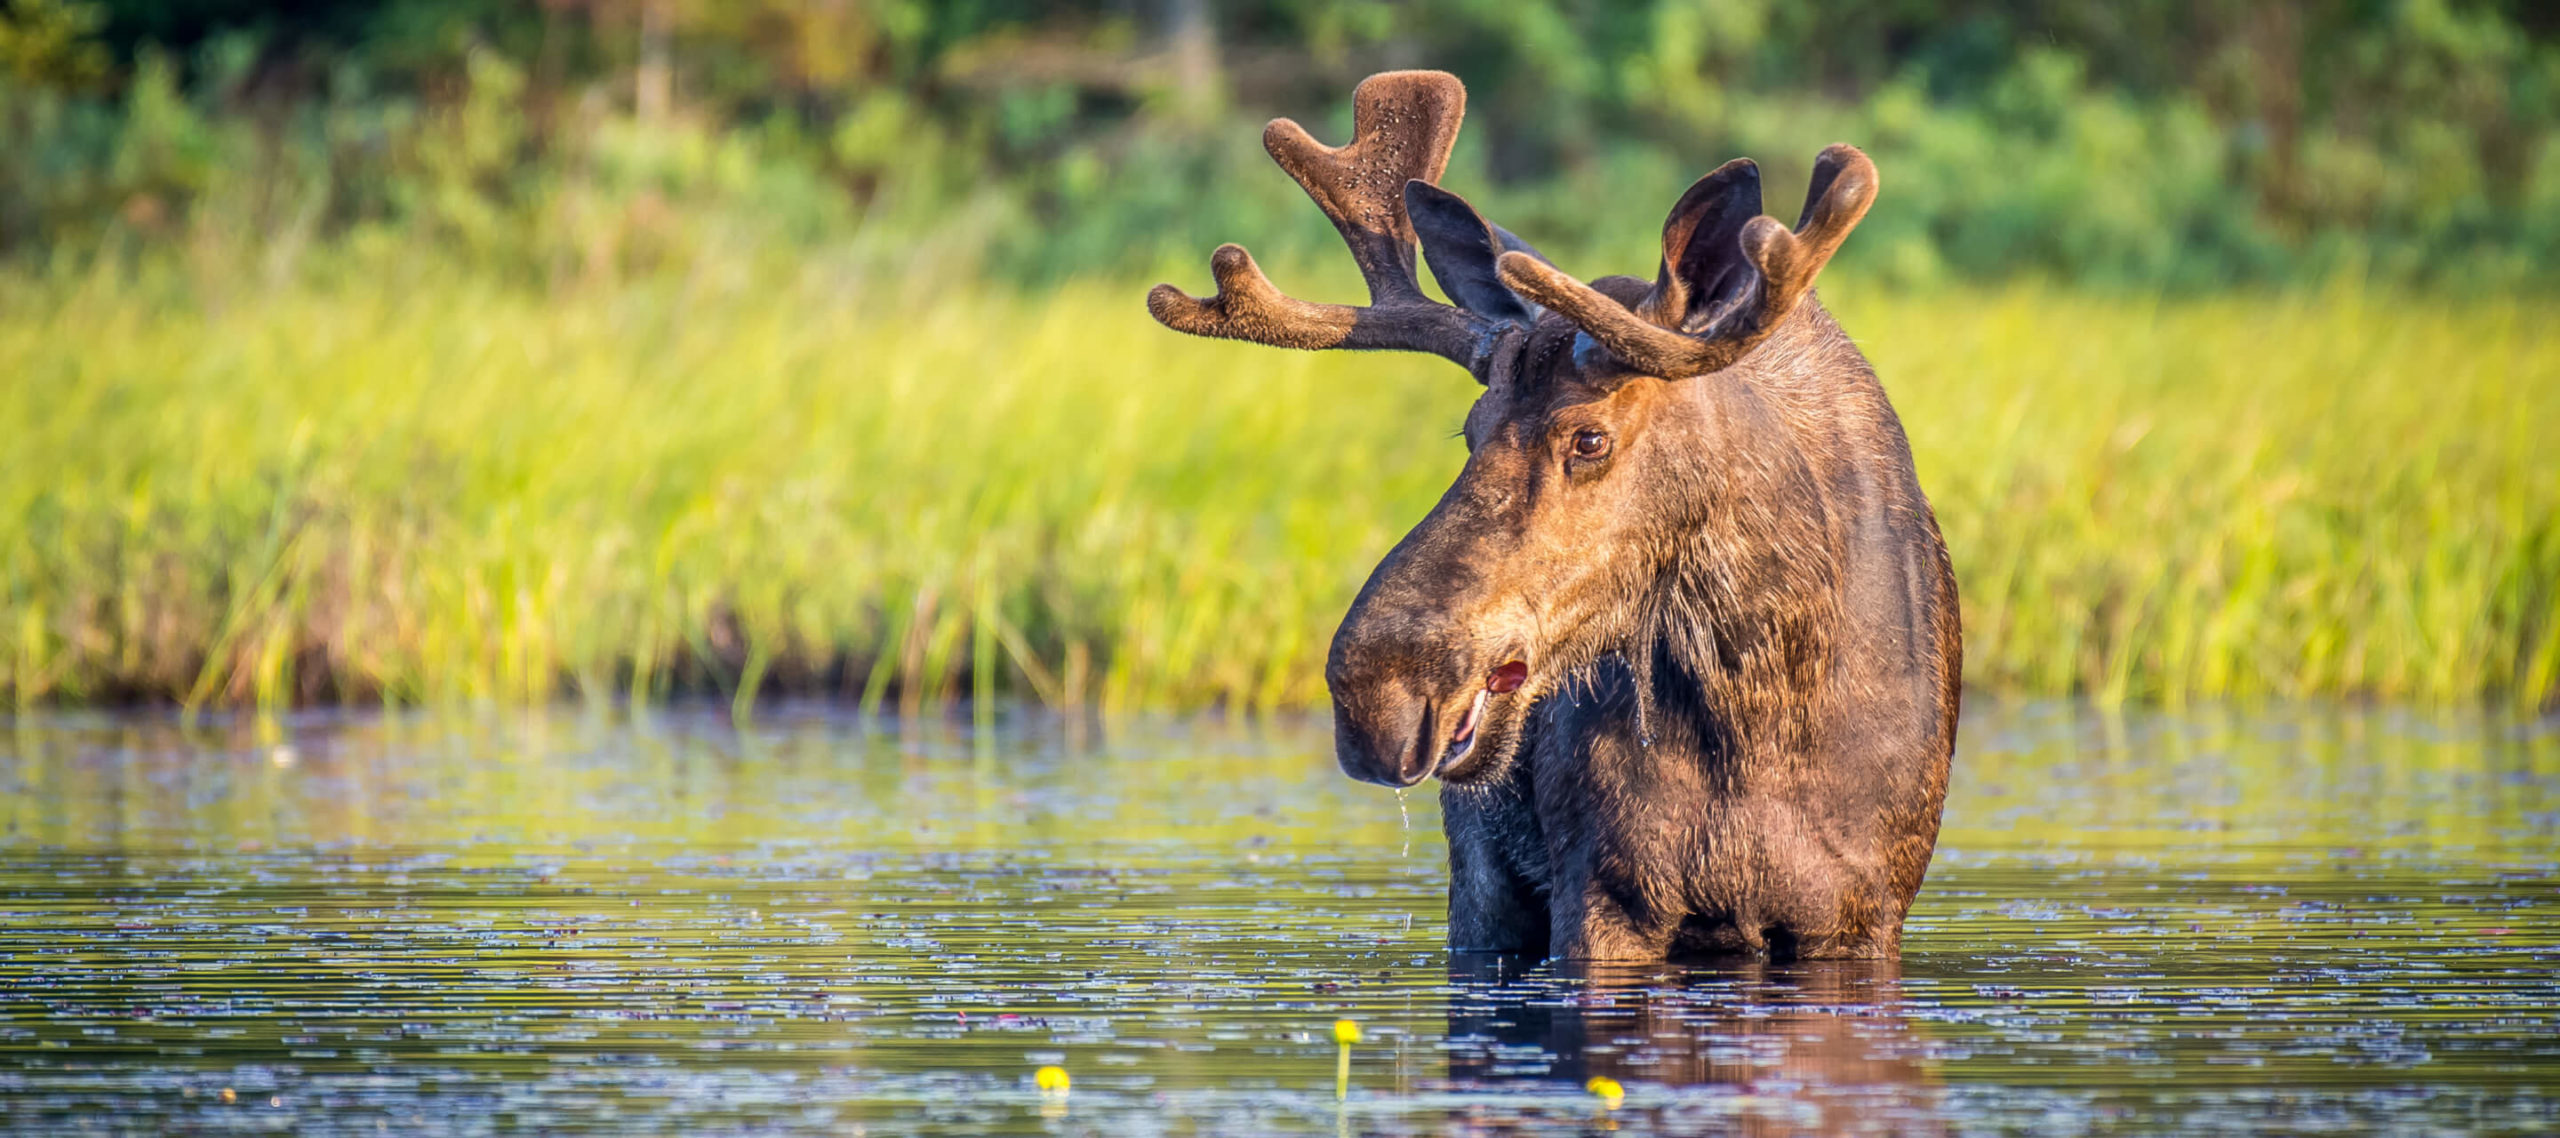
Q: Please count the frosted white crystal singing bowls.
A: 0